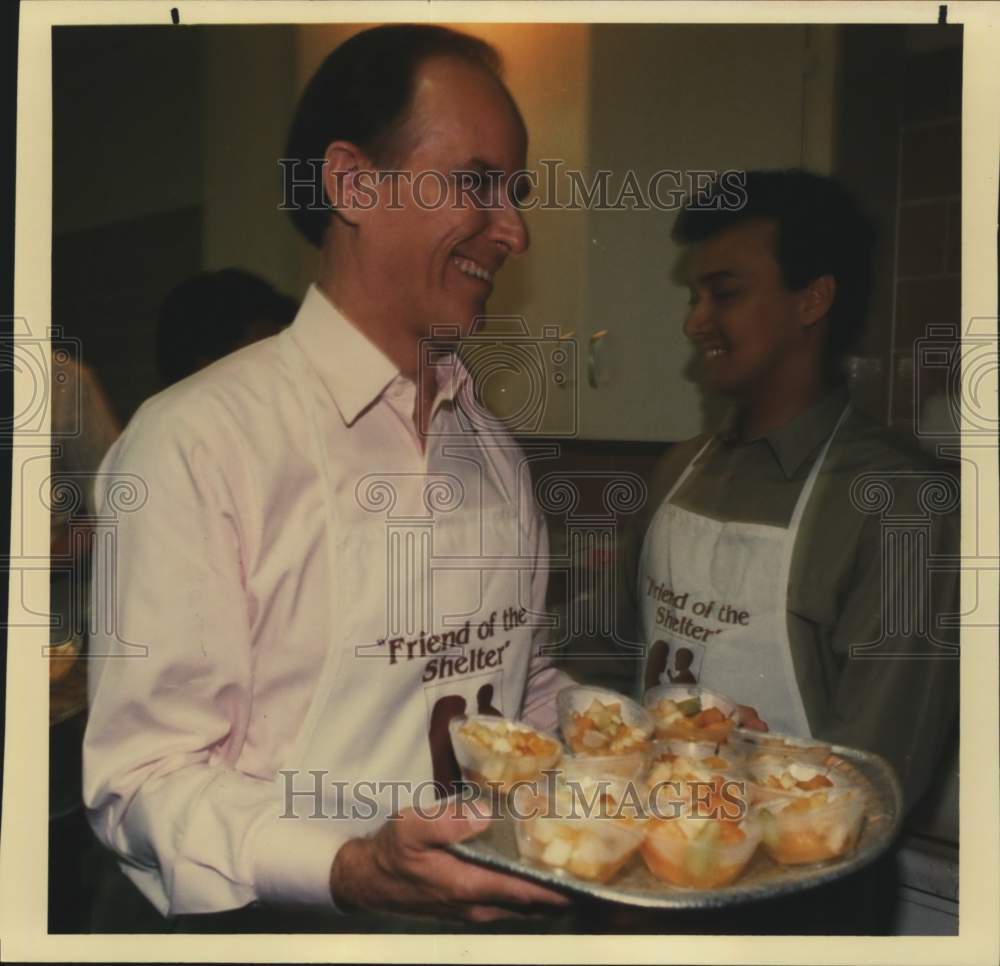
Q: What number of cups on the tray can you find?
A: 10